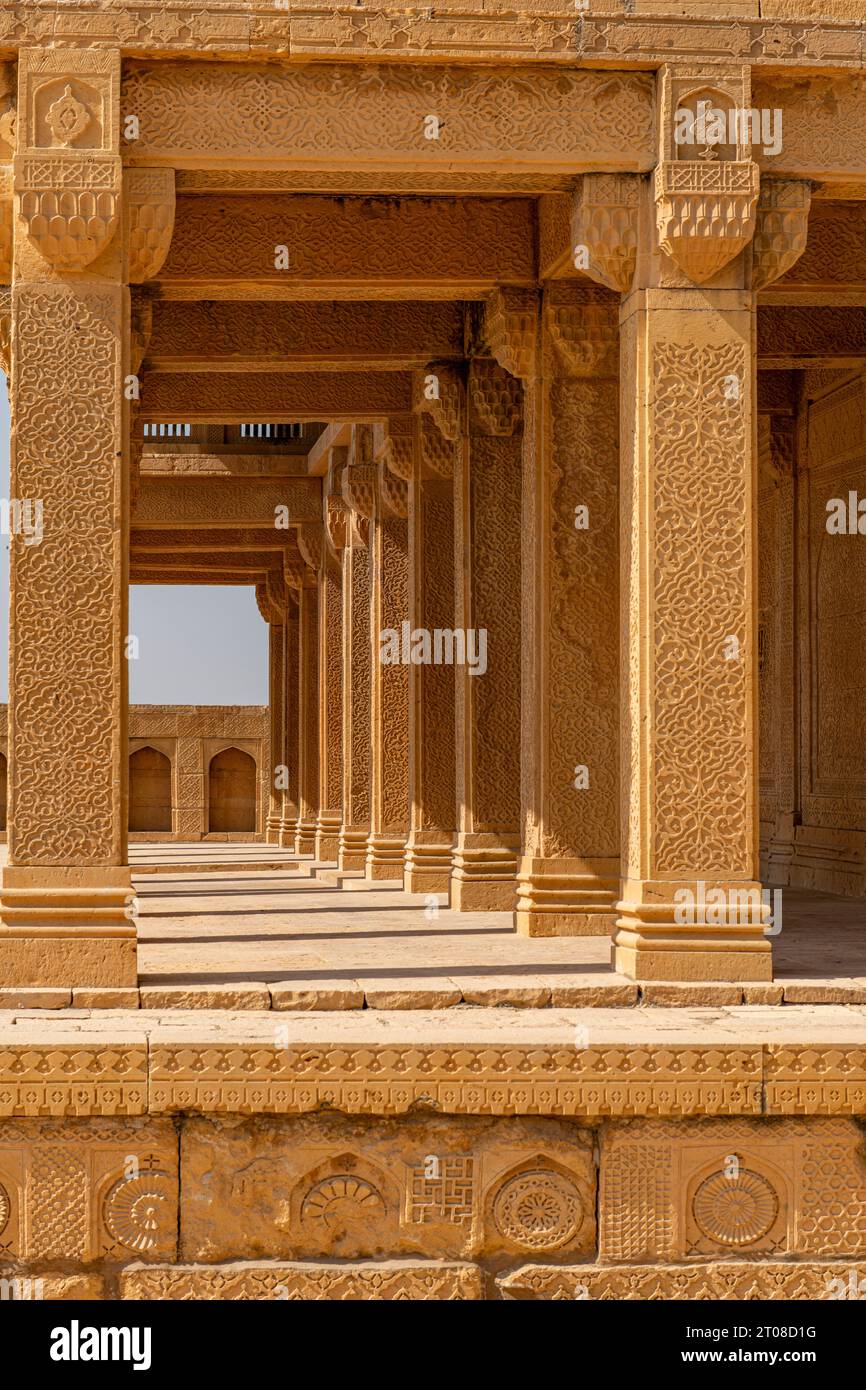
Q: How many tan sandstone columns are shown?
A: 11